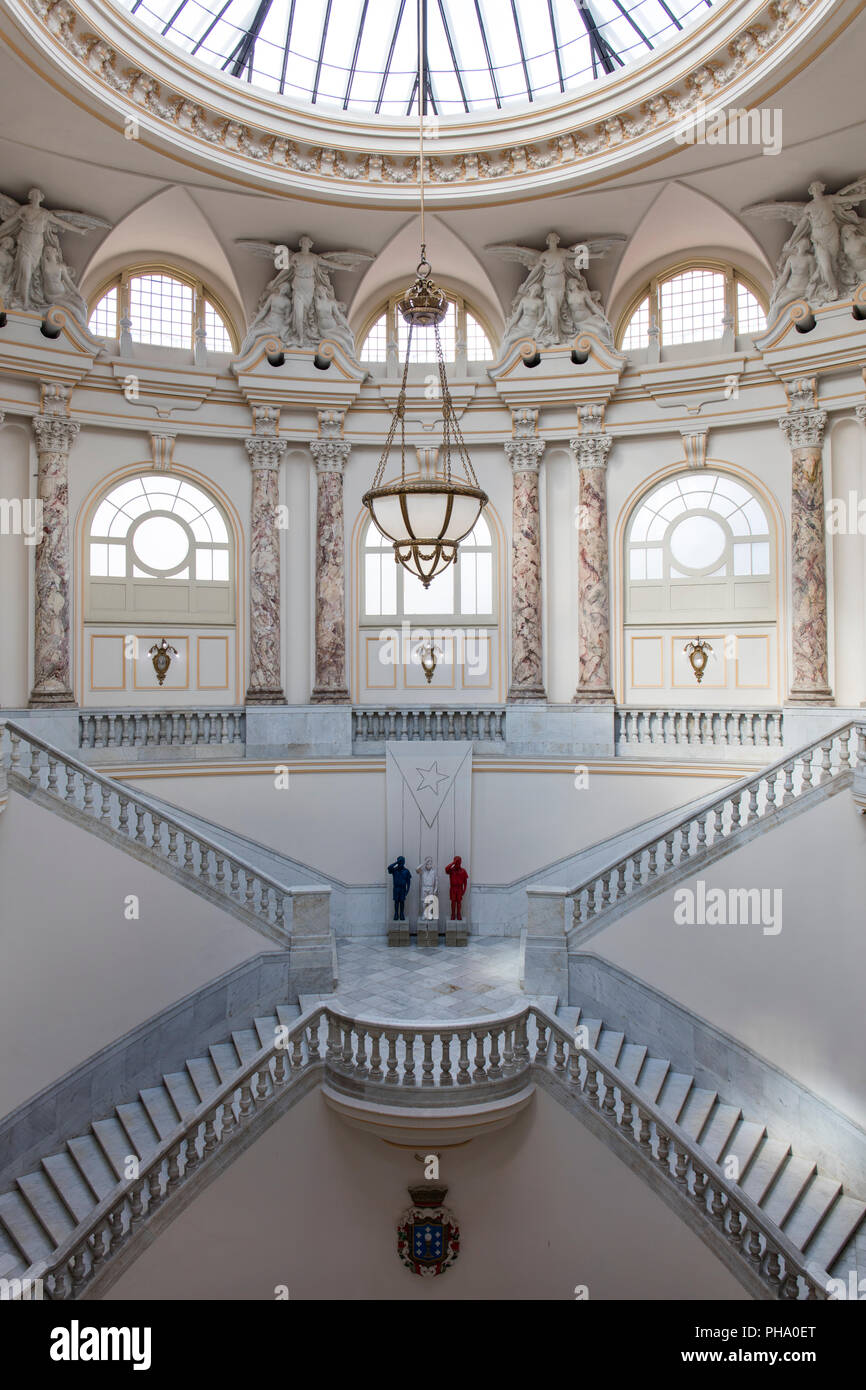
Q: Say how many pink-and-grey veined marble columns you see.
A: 6